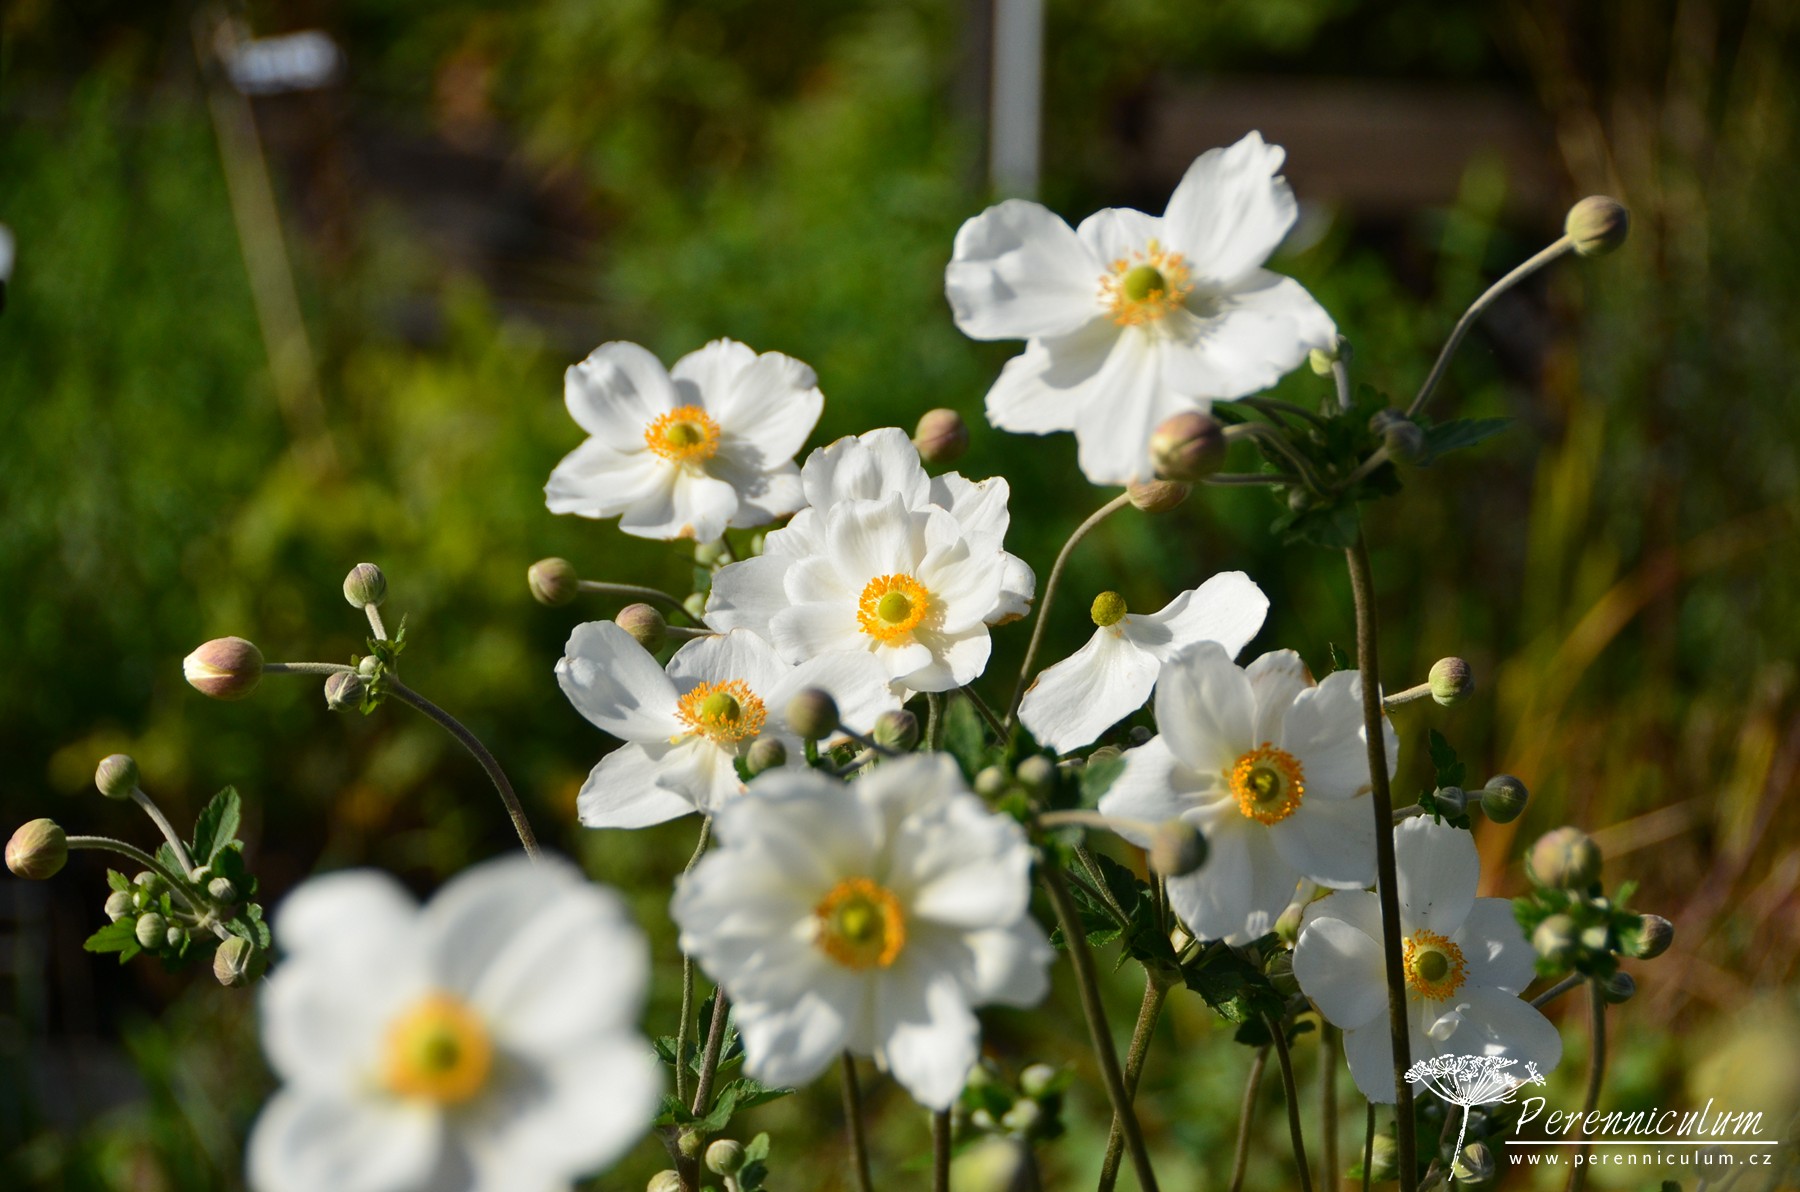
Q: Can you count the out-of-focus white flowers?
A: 2